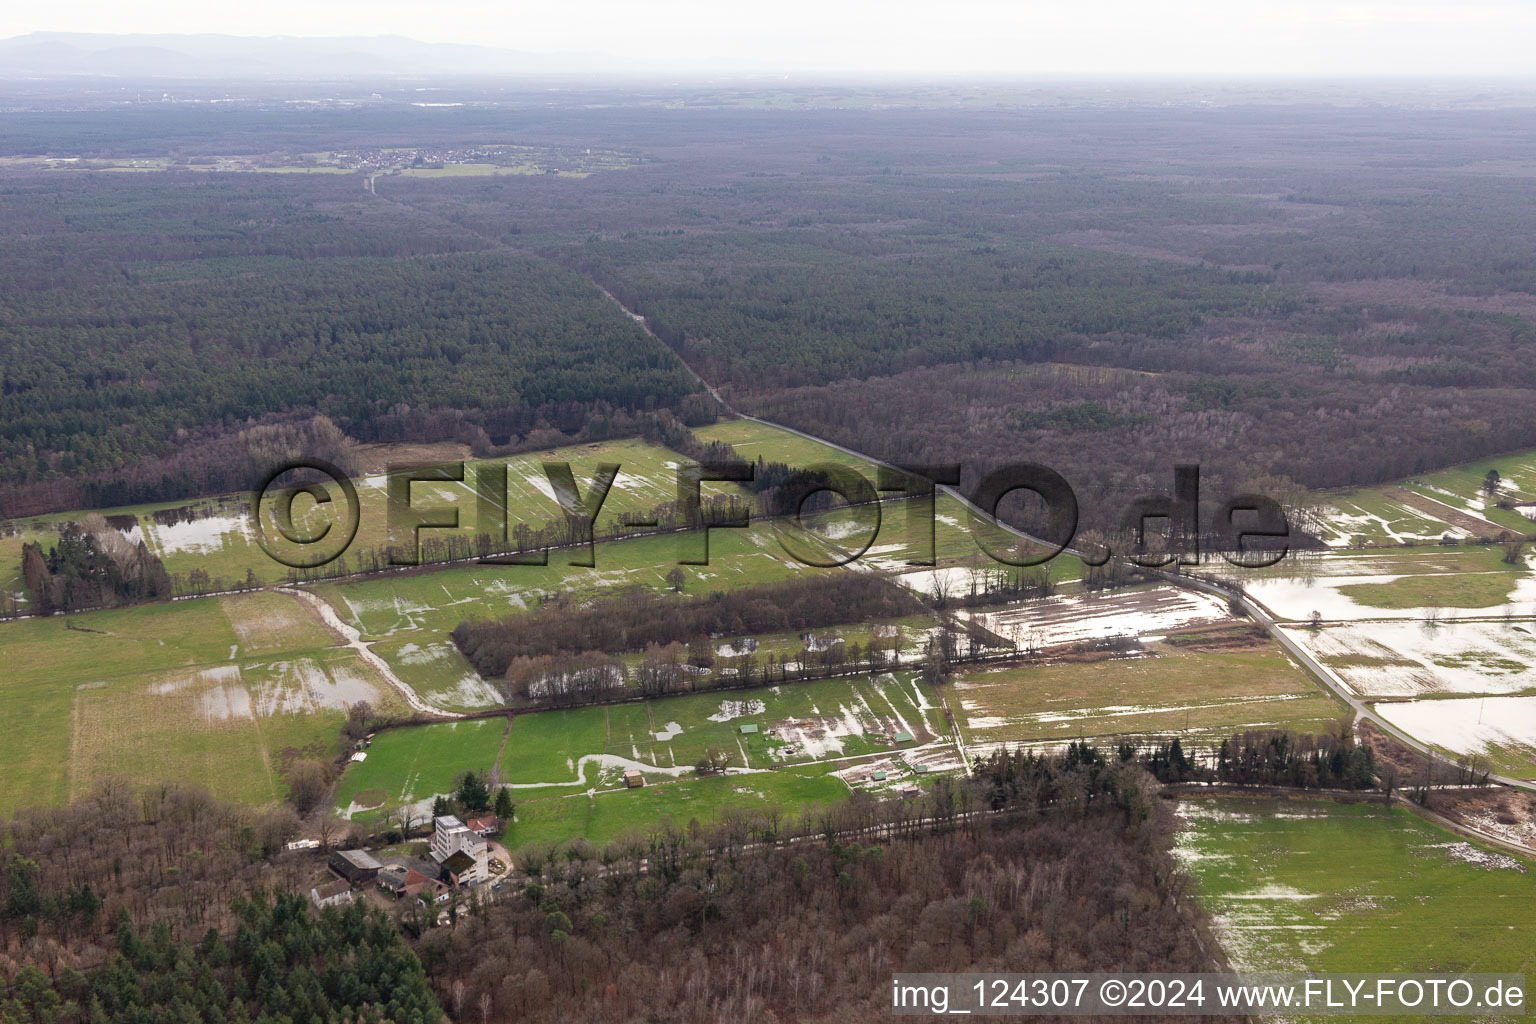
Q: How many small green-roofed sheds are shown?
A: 4